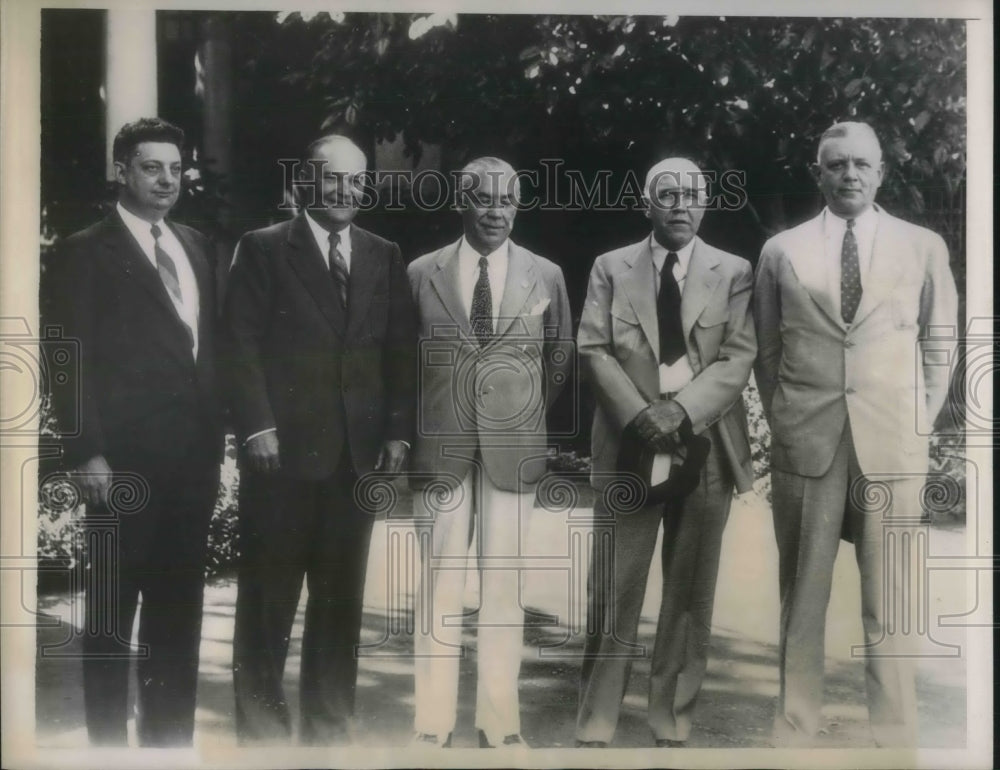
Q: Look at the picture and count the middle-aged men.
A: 5